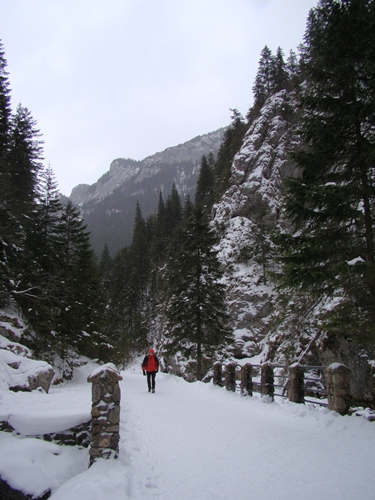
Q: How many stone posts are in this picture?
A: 7